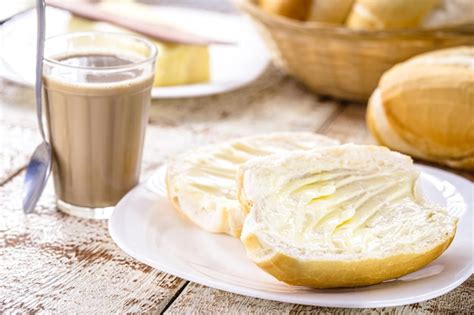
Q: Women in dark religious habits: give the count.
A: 0